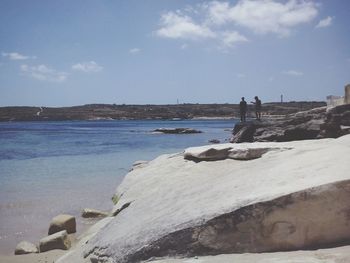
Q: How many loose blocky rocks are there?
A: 4